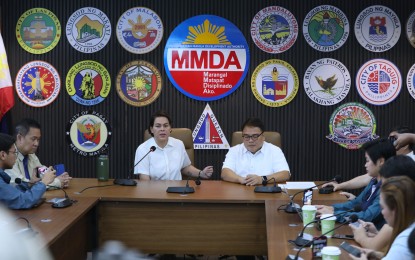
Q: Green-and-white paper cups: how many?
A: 3